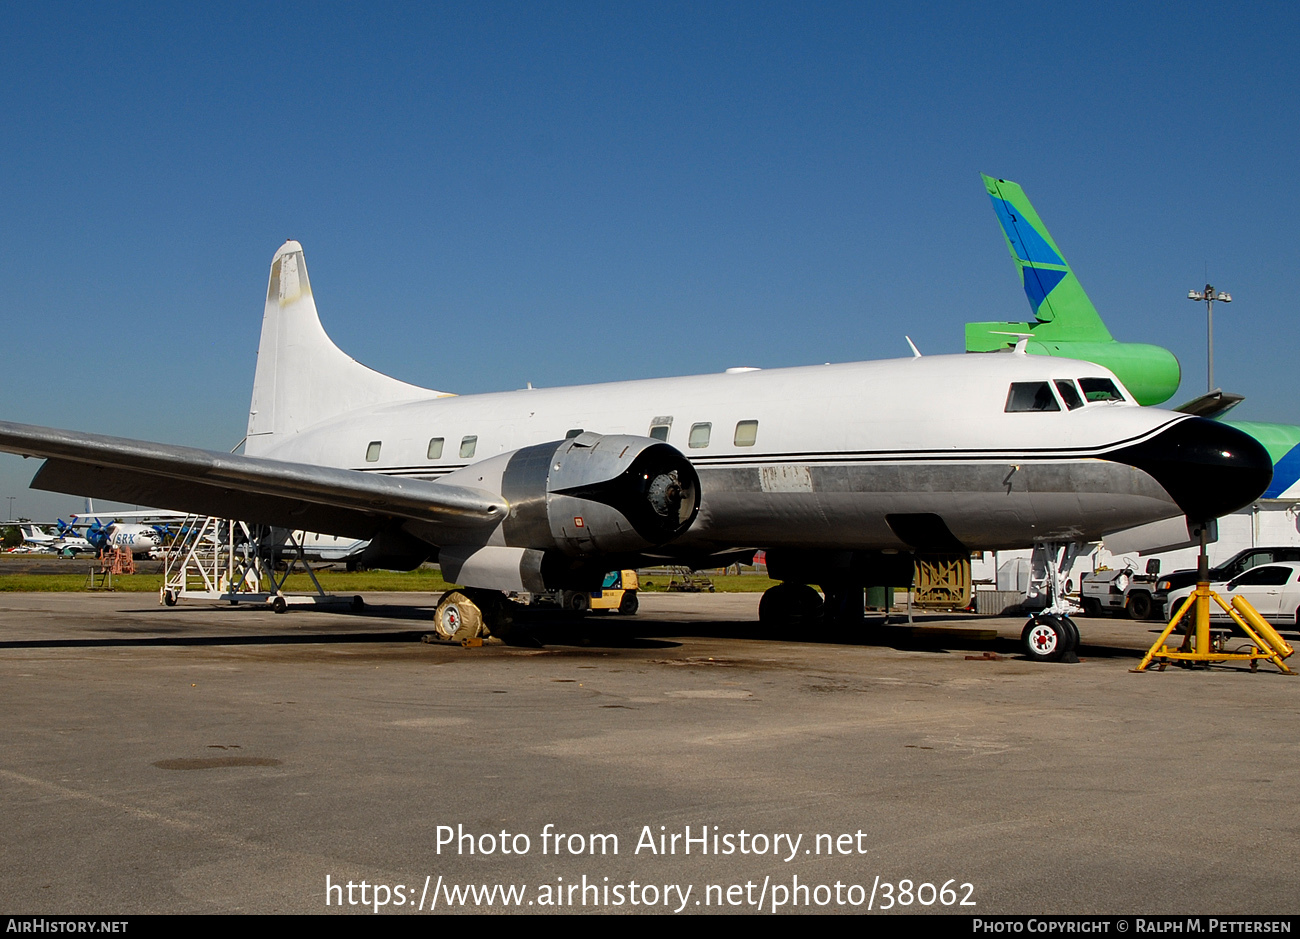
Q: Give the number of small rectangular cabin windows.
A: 7